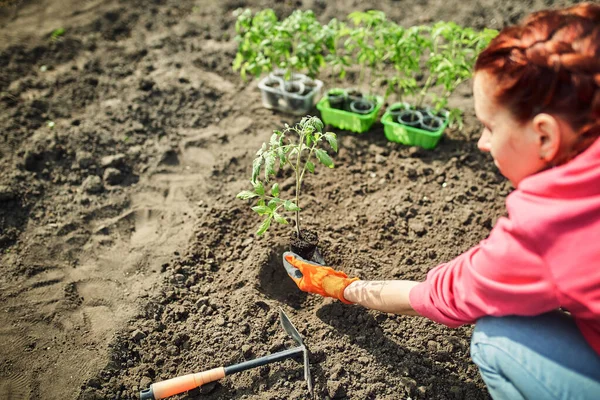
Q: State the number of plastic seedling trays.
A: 3